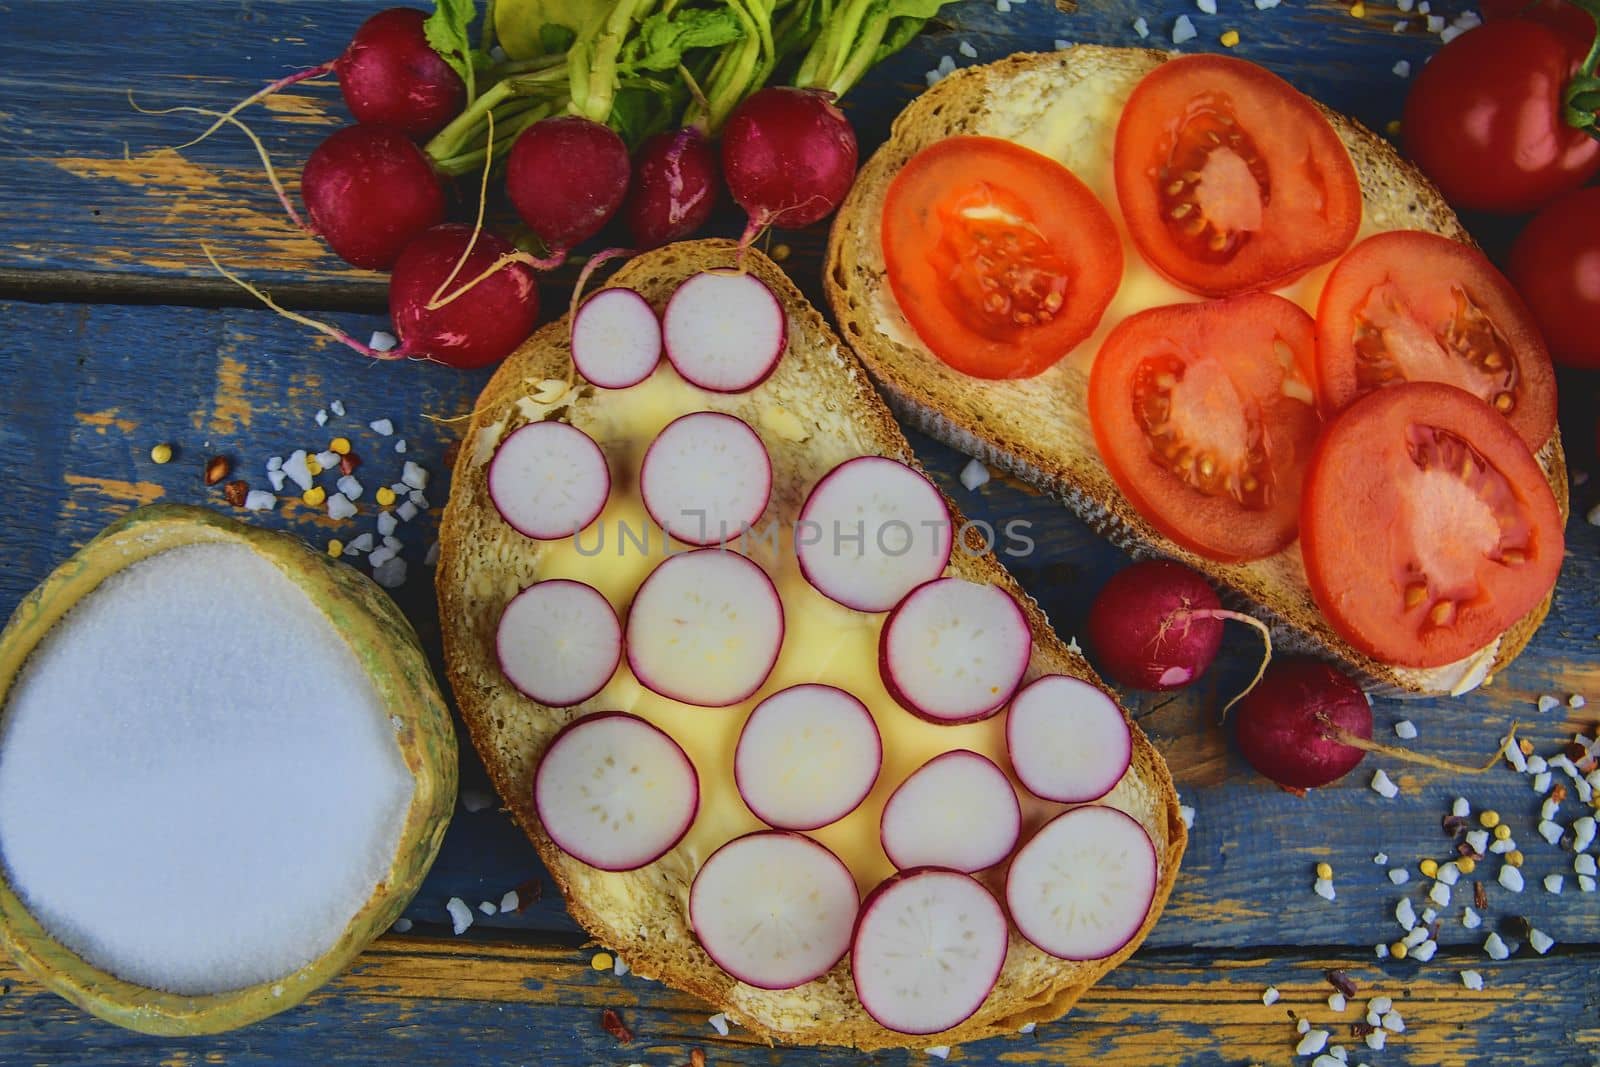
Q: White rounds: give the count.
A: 15